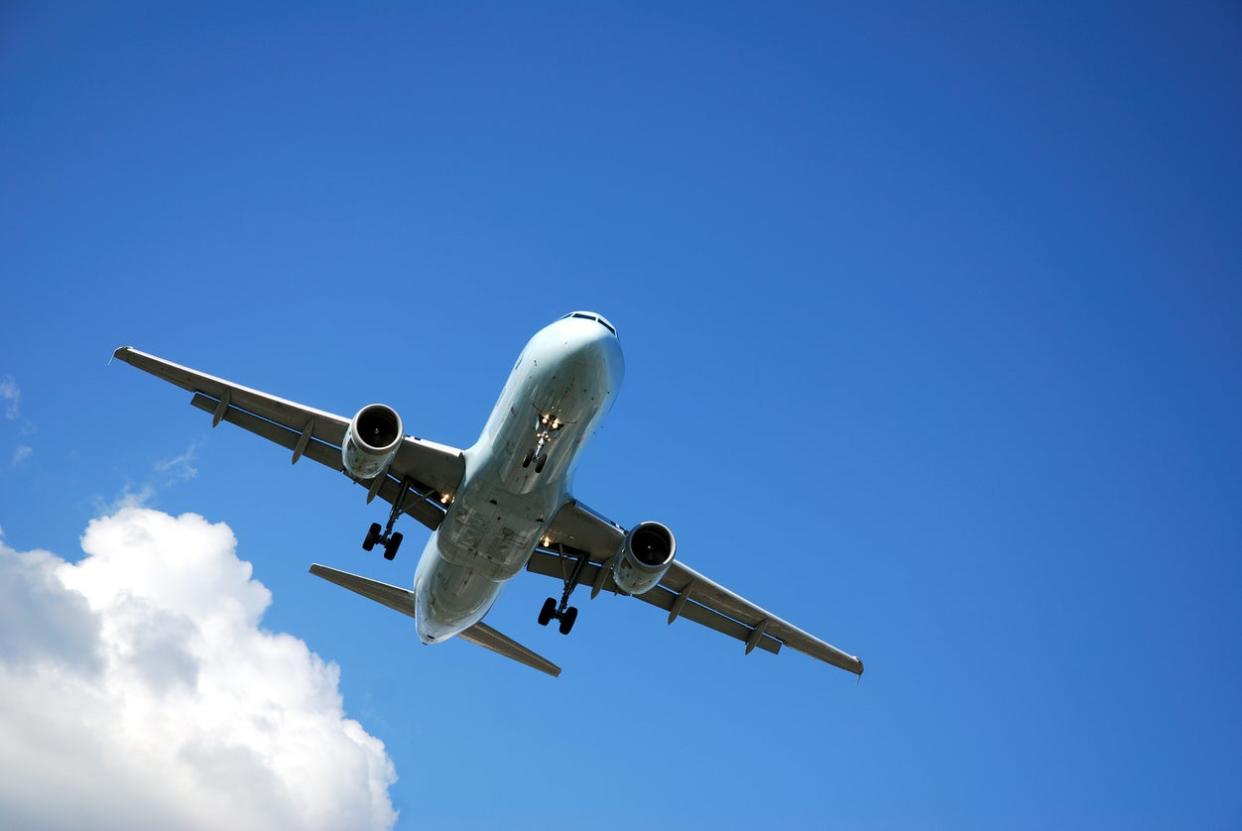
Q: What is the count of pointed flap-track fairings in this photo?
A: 6